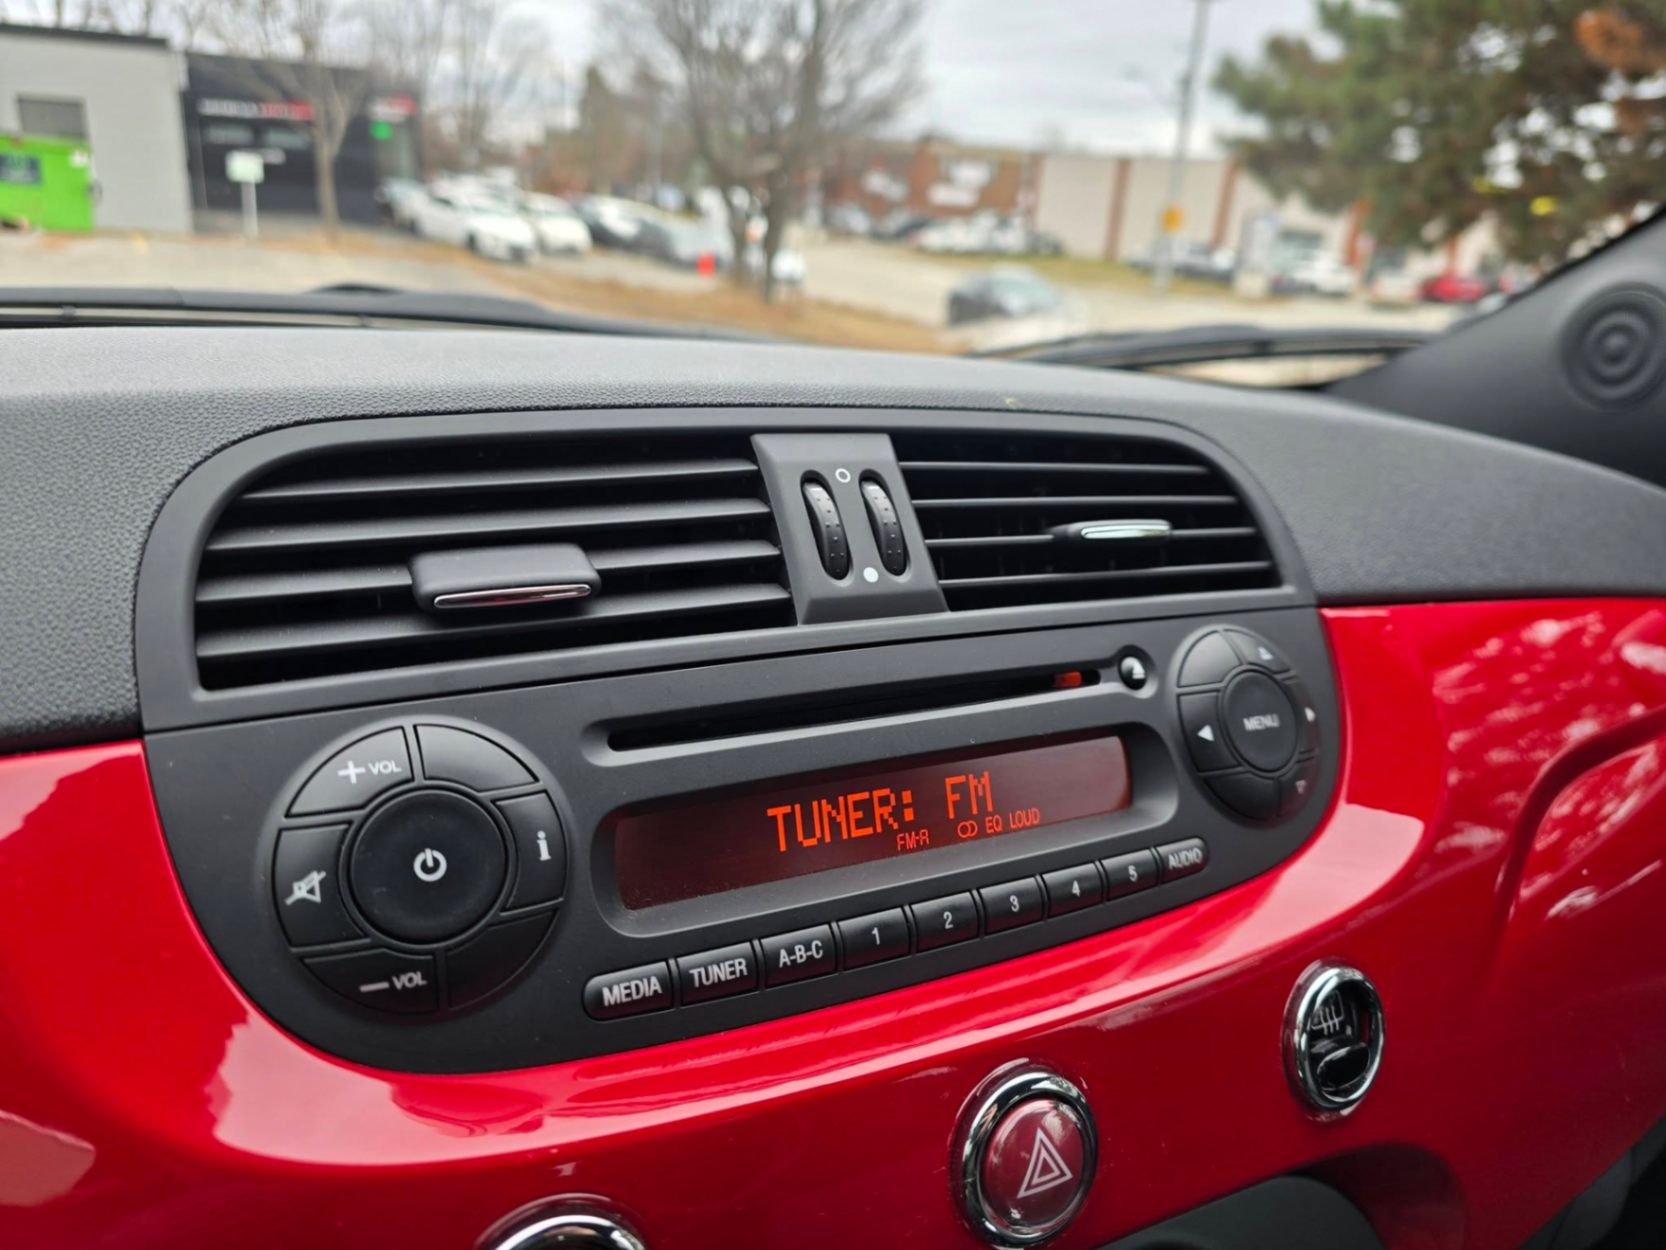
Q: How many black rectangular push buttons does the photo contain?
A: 9